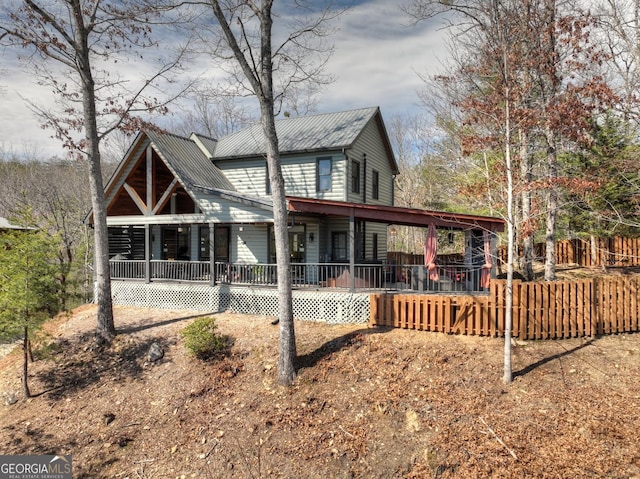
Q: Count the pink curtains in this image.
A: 2